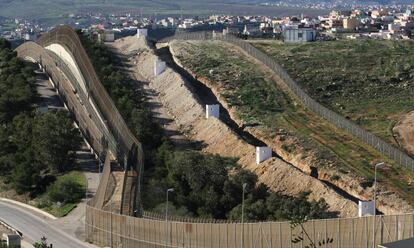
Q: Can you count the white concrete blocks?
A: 5